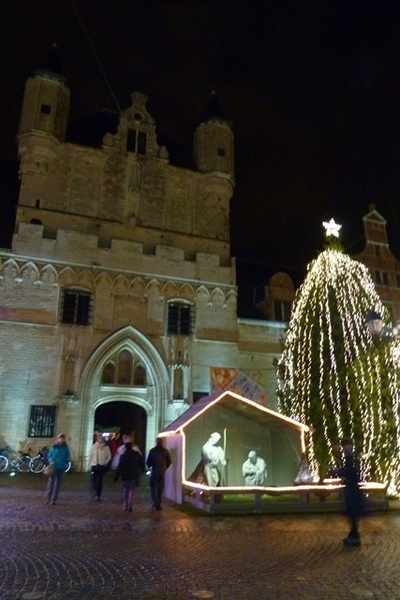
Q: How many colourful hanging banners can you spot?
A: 1